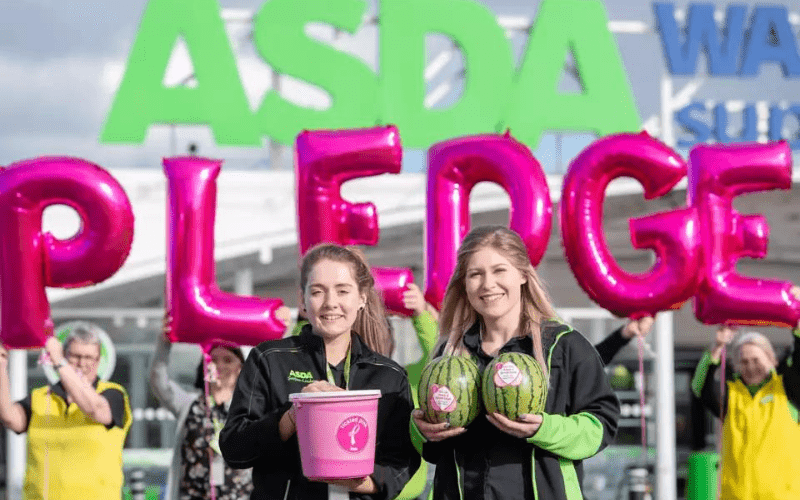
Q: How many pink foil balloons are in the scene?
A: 6